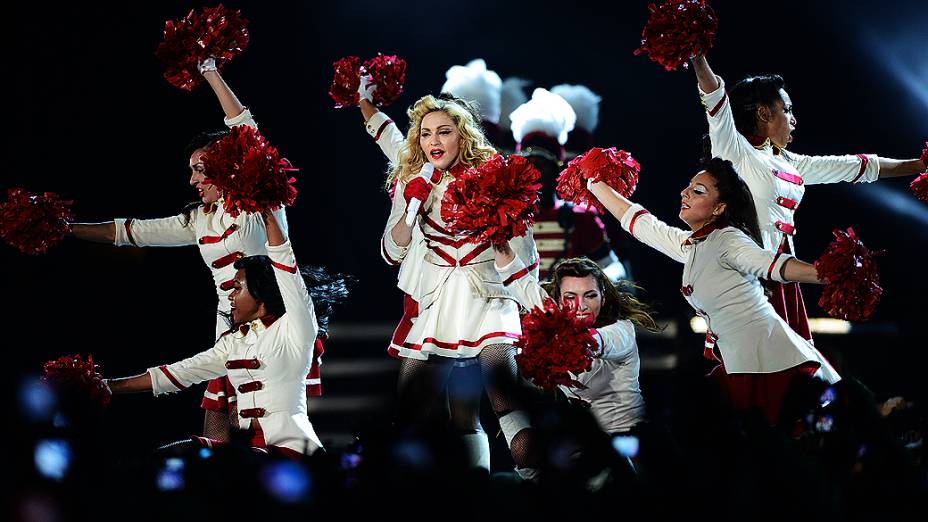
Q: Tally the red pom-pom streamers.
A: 11